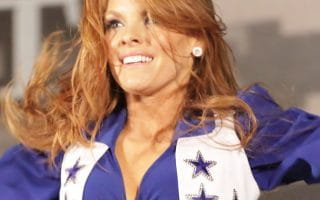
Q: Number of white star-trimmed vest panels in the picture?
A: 2